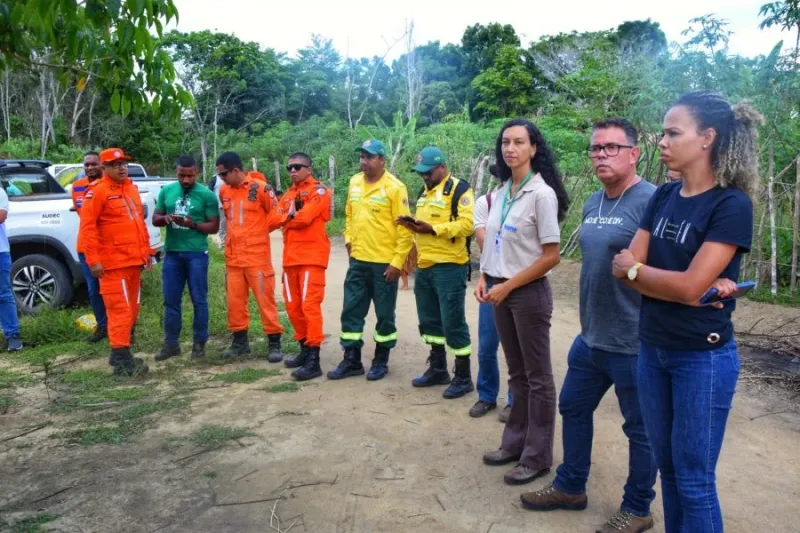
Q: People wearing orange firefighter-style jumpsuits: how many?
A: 3